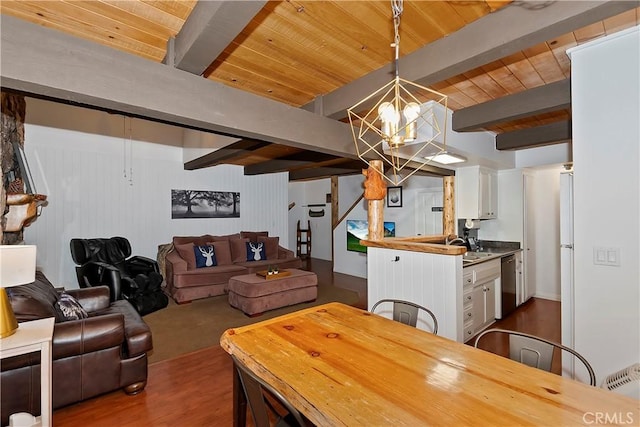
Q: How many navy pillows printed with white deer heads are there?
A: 2